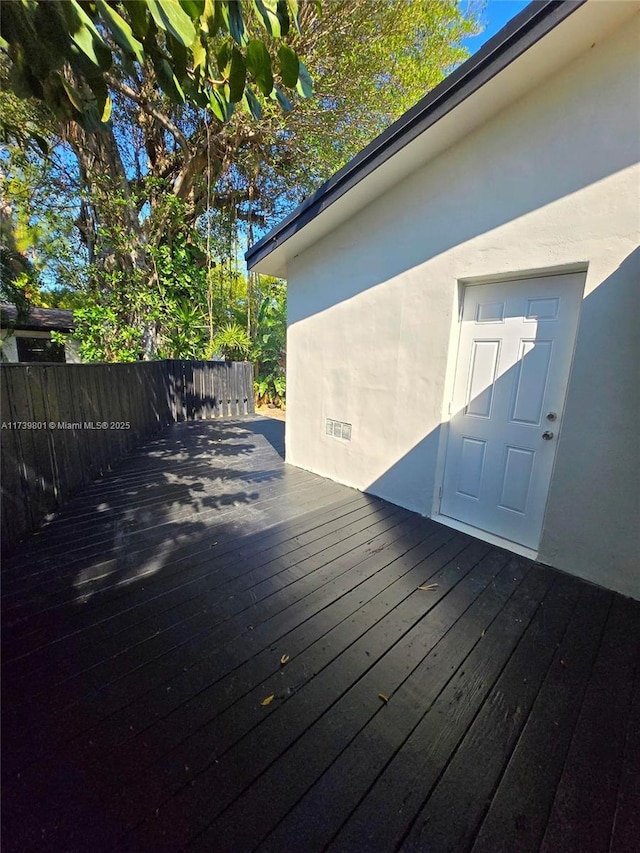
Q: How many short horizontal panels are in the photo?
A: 2